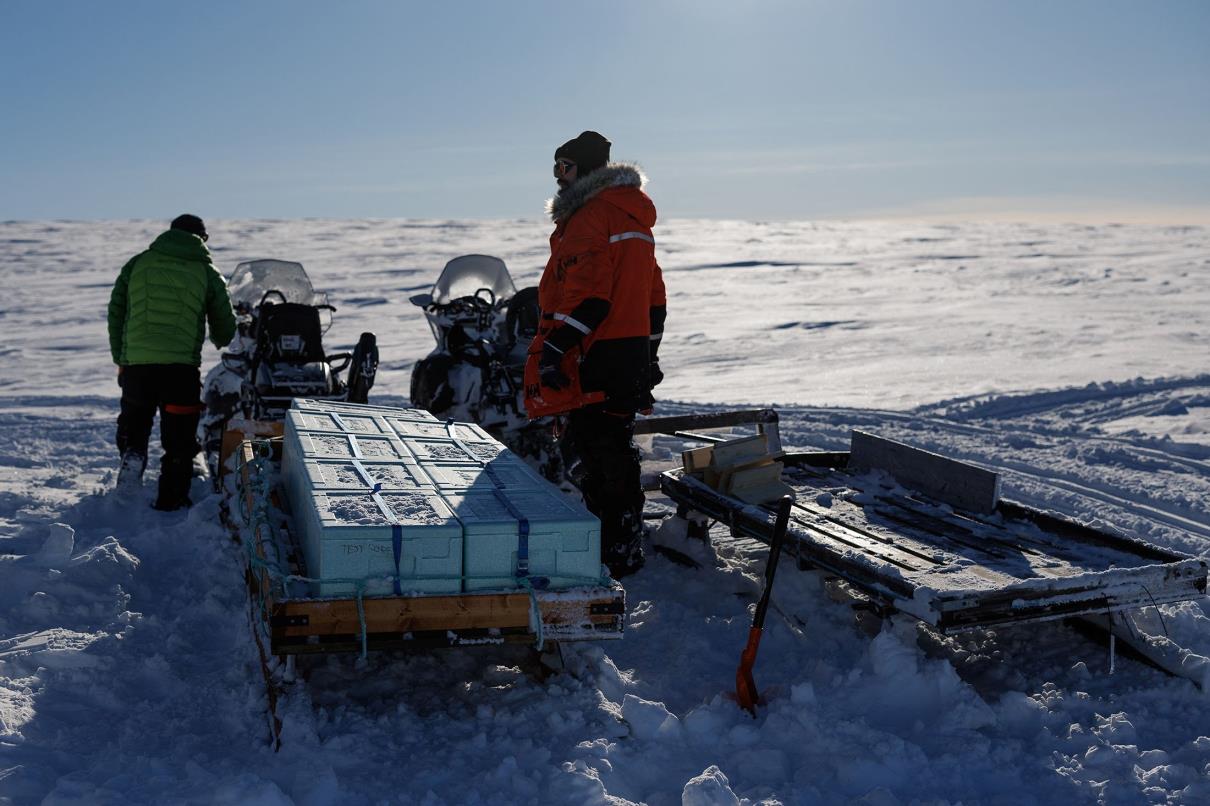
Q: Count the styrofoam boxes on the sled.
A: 9